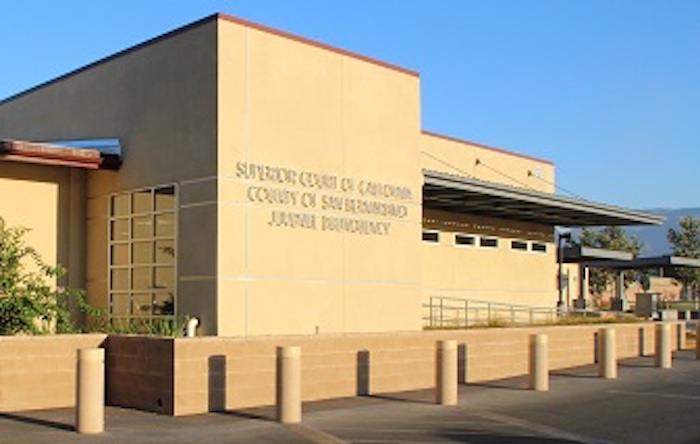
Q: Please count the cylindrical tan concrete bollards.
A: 6